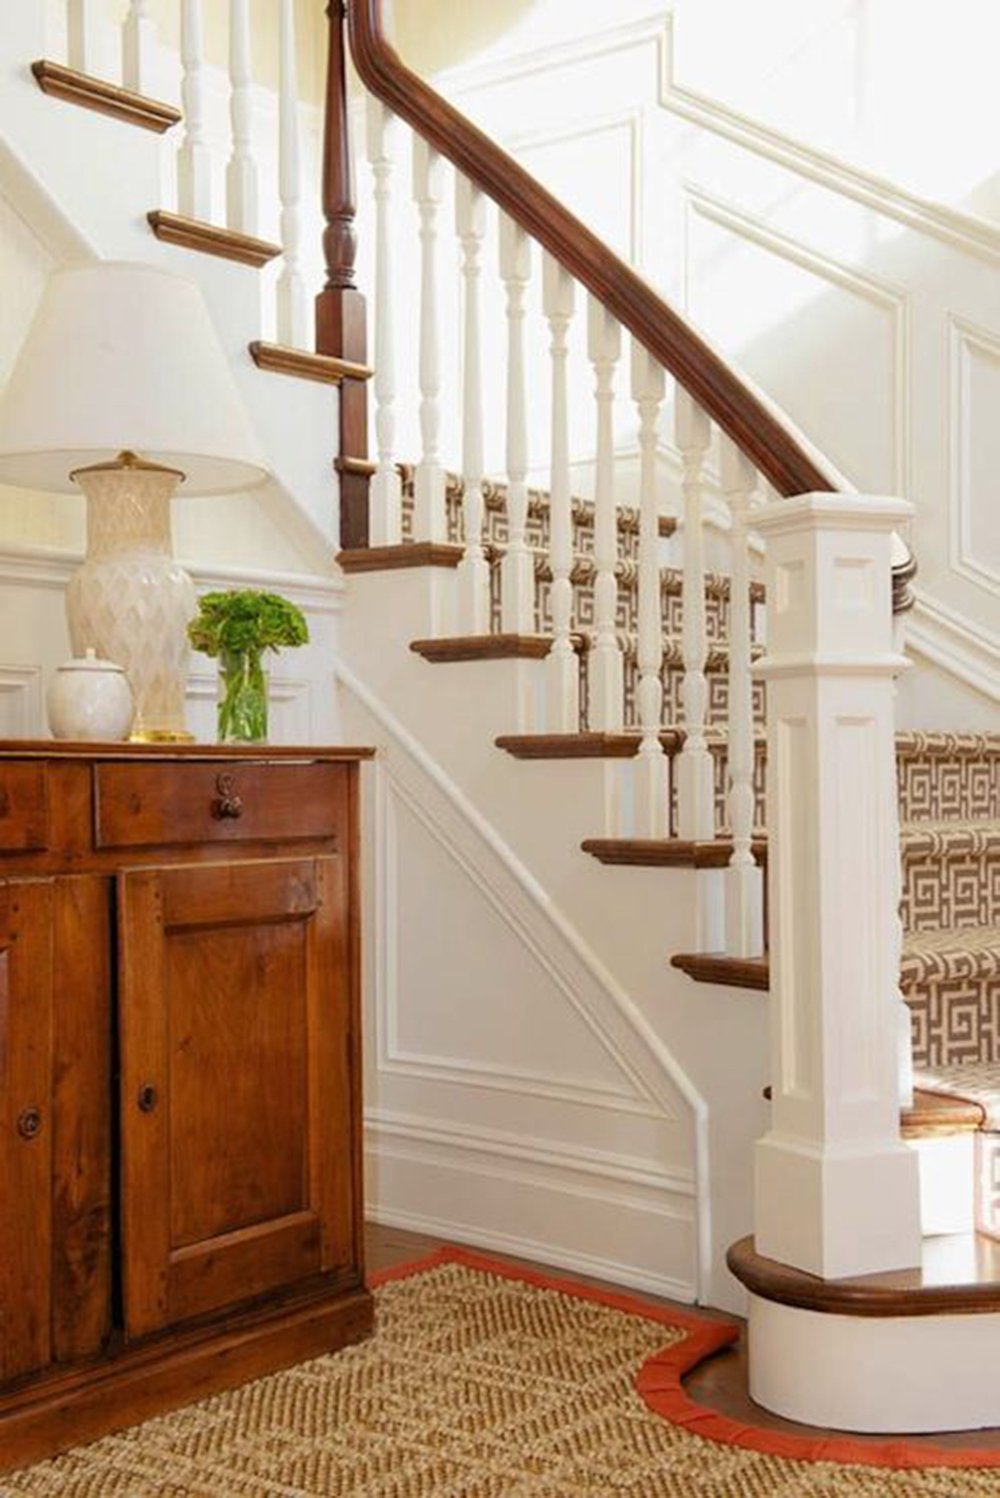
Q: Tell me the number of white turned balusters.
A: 14